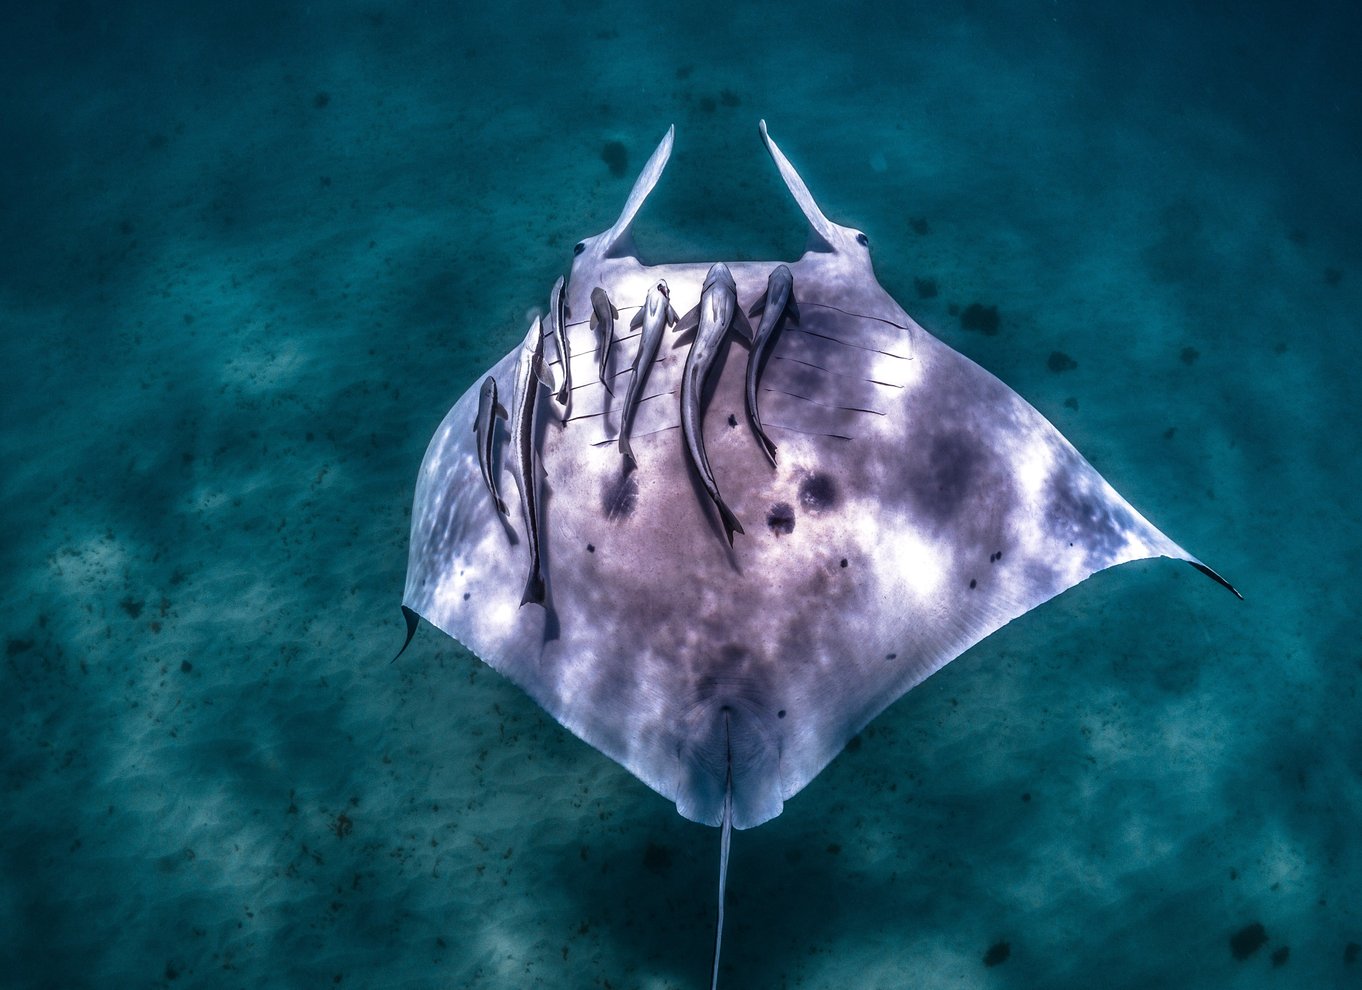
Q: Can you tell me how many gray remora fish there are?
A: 7